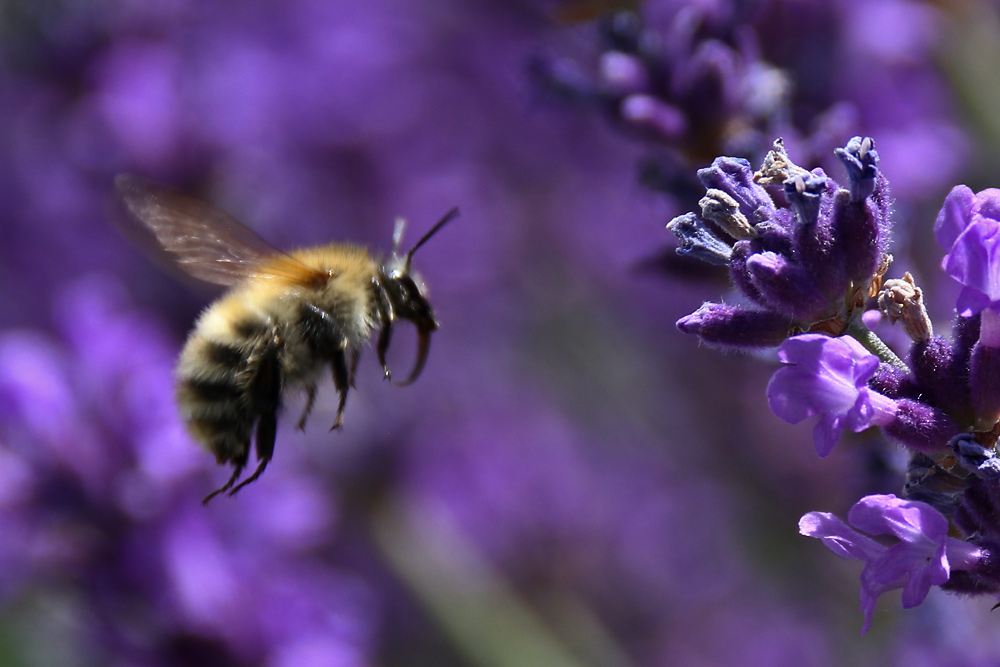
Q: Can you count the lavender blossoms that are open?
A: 3